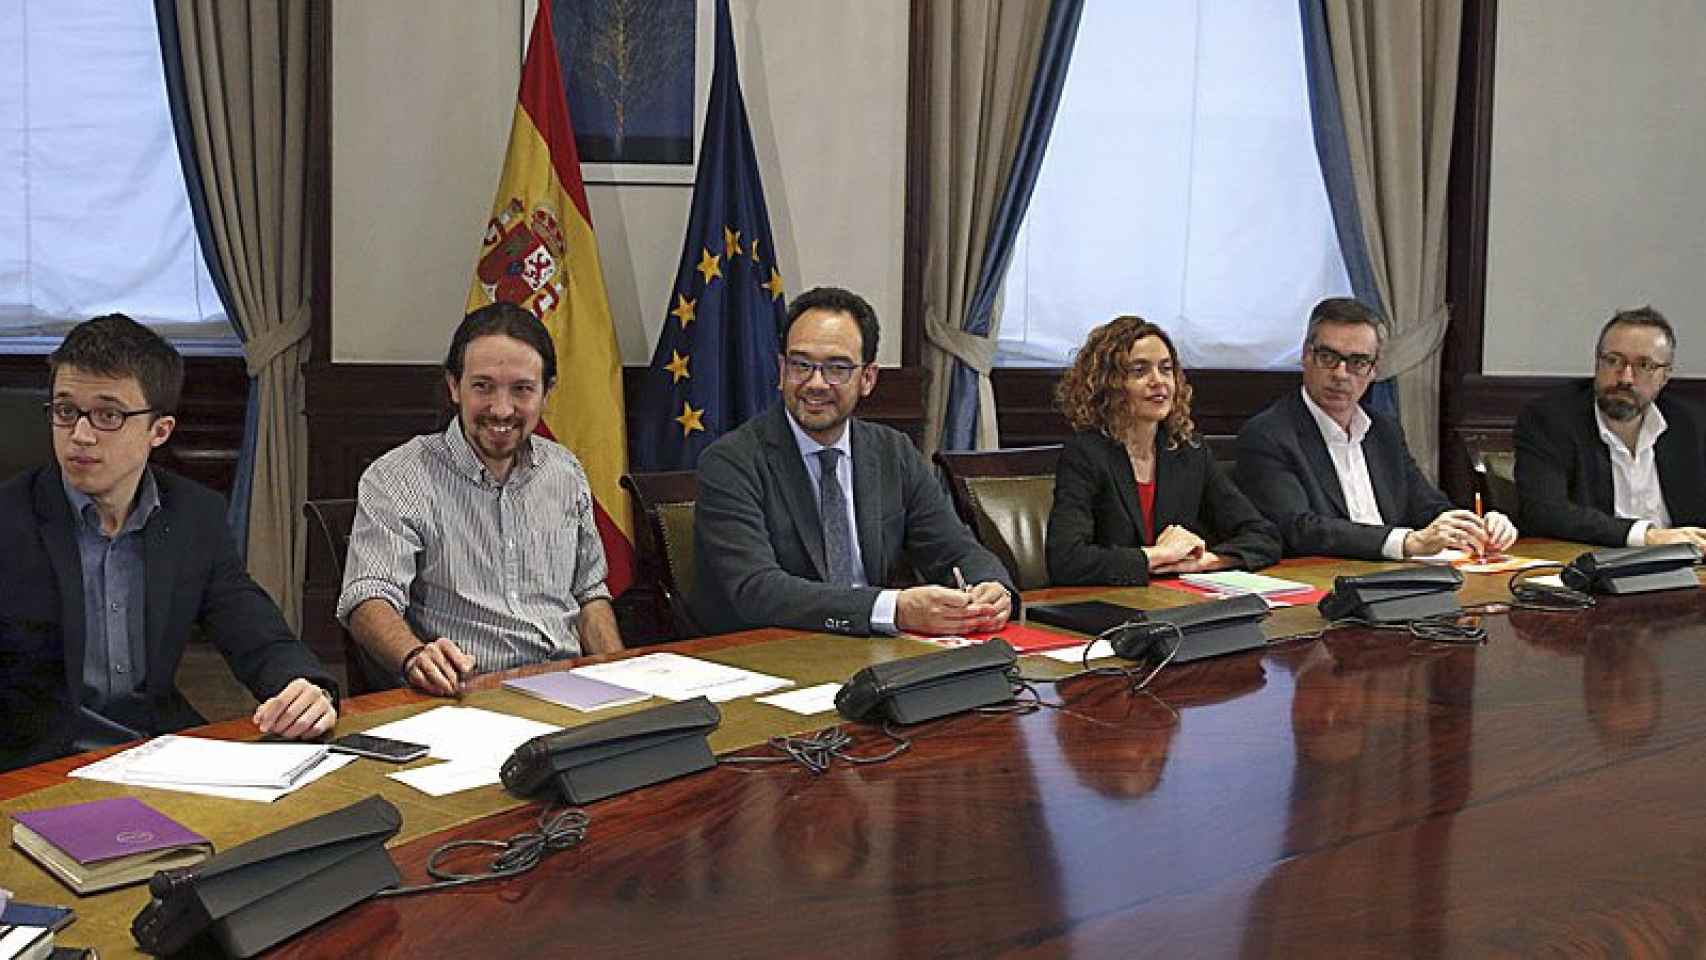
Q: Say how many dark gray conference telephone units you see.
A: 6